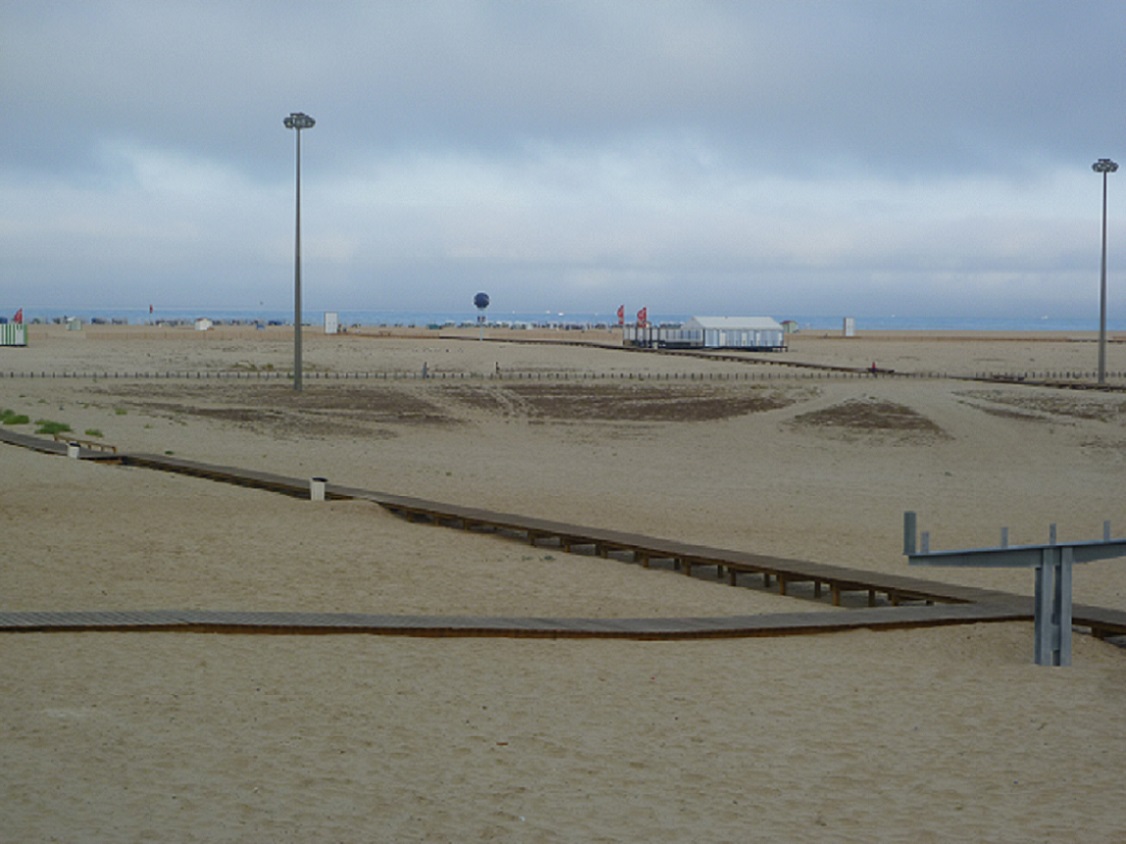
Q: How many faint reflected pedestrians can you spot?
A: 0